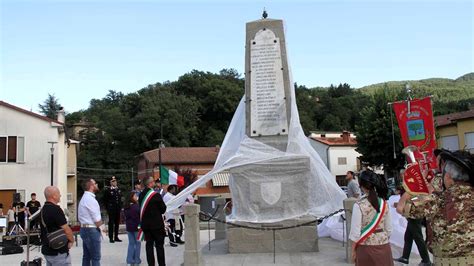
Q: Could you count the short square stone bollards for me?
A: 3